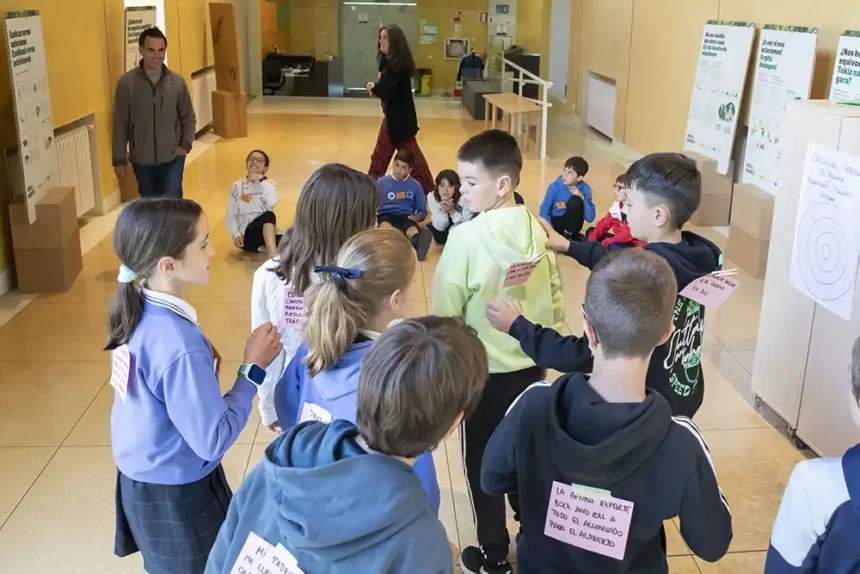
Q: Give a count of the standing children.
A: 8